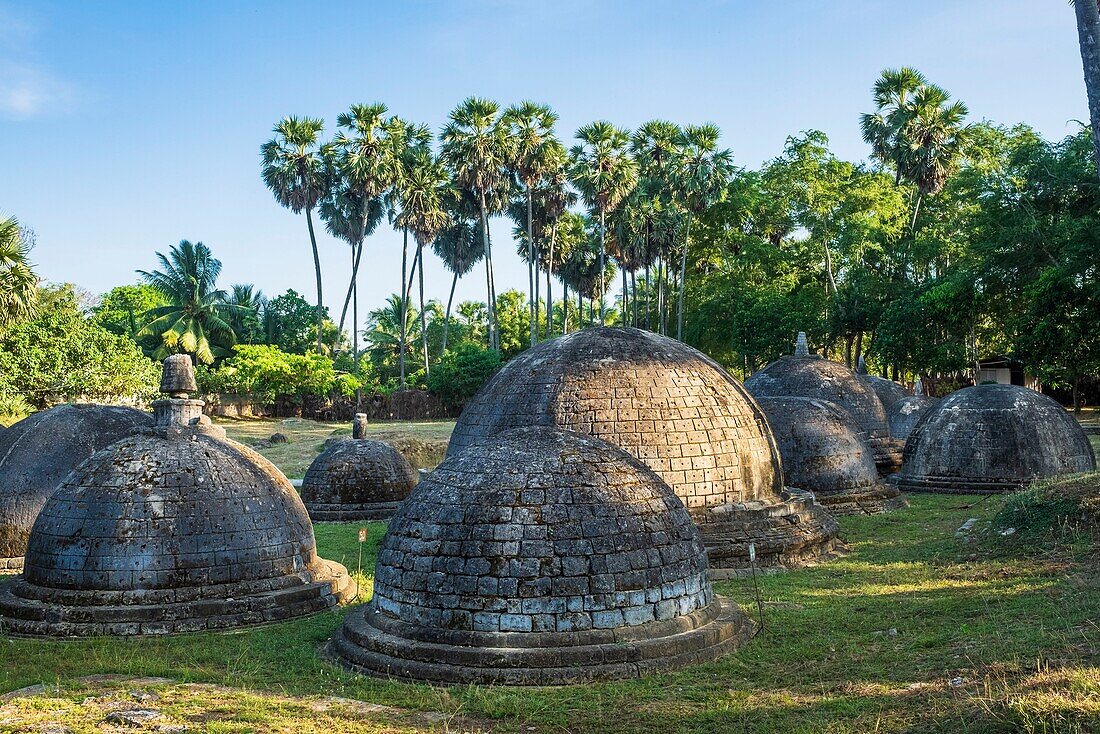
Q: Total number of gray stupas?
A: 10